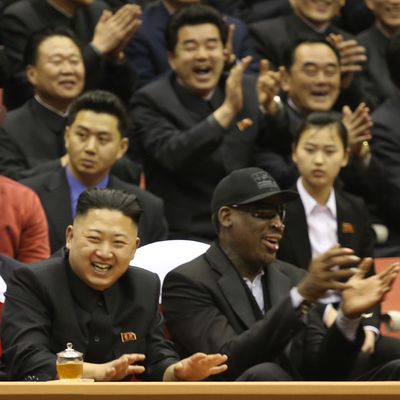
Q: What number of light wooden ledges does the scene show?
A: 1